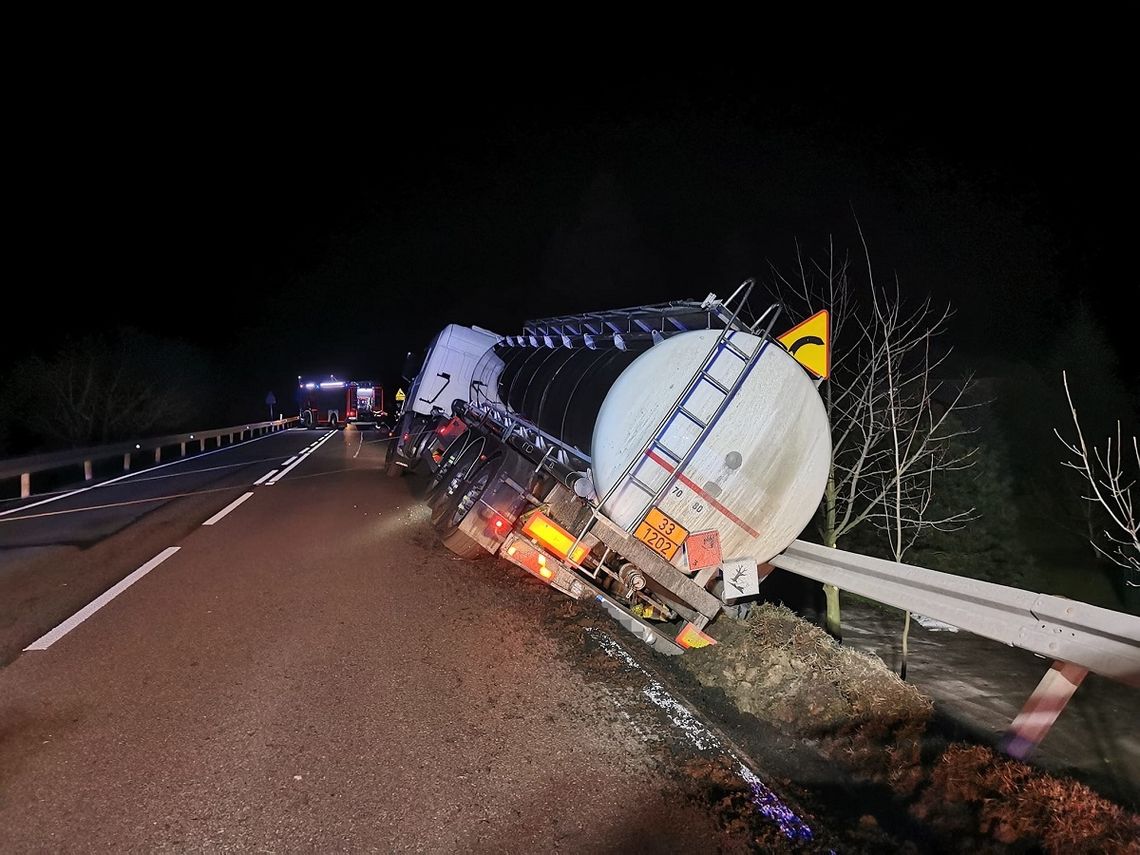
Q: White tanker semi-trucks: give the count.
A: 1